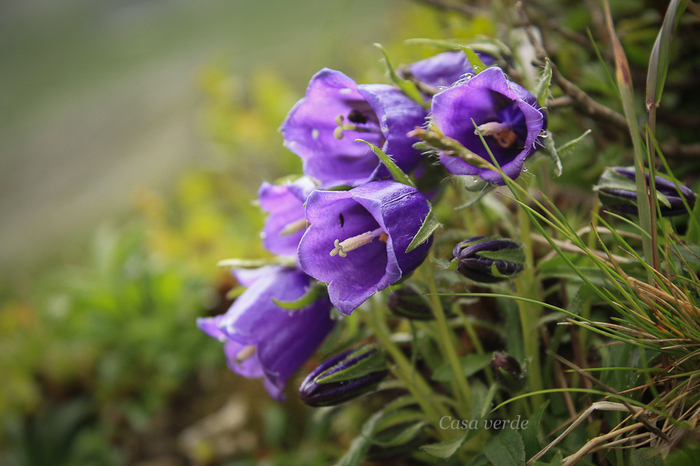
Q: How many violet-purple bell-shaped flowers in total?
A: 6